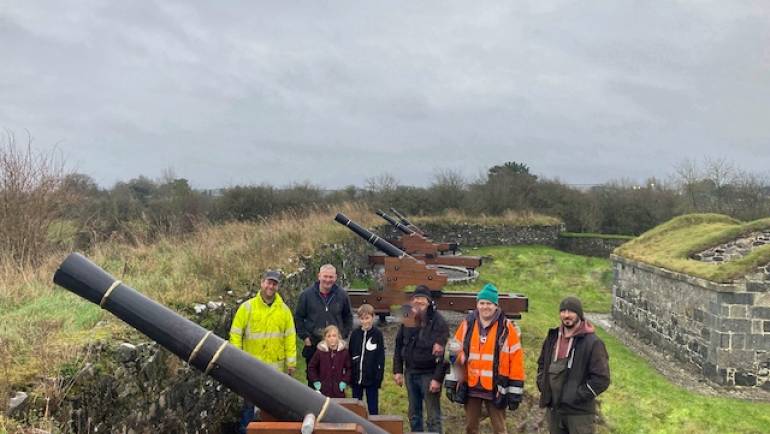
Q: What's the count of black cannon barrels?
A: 4